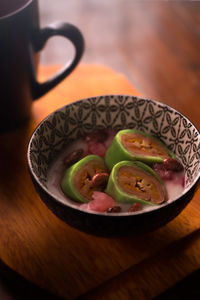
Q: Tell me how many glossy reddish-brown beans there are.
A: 6